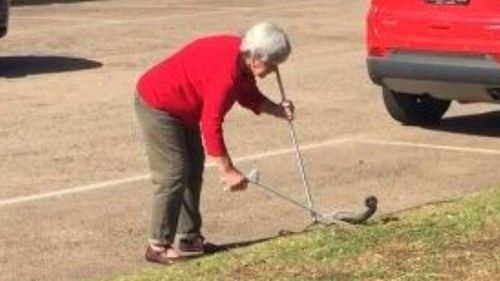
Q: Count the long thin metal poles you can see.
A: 2